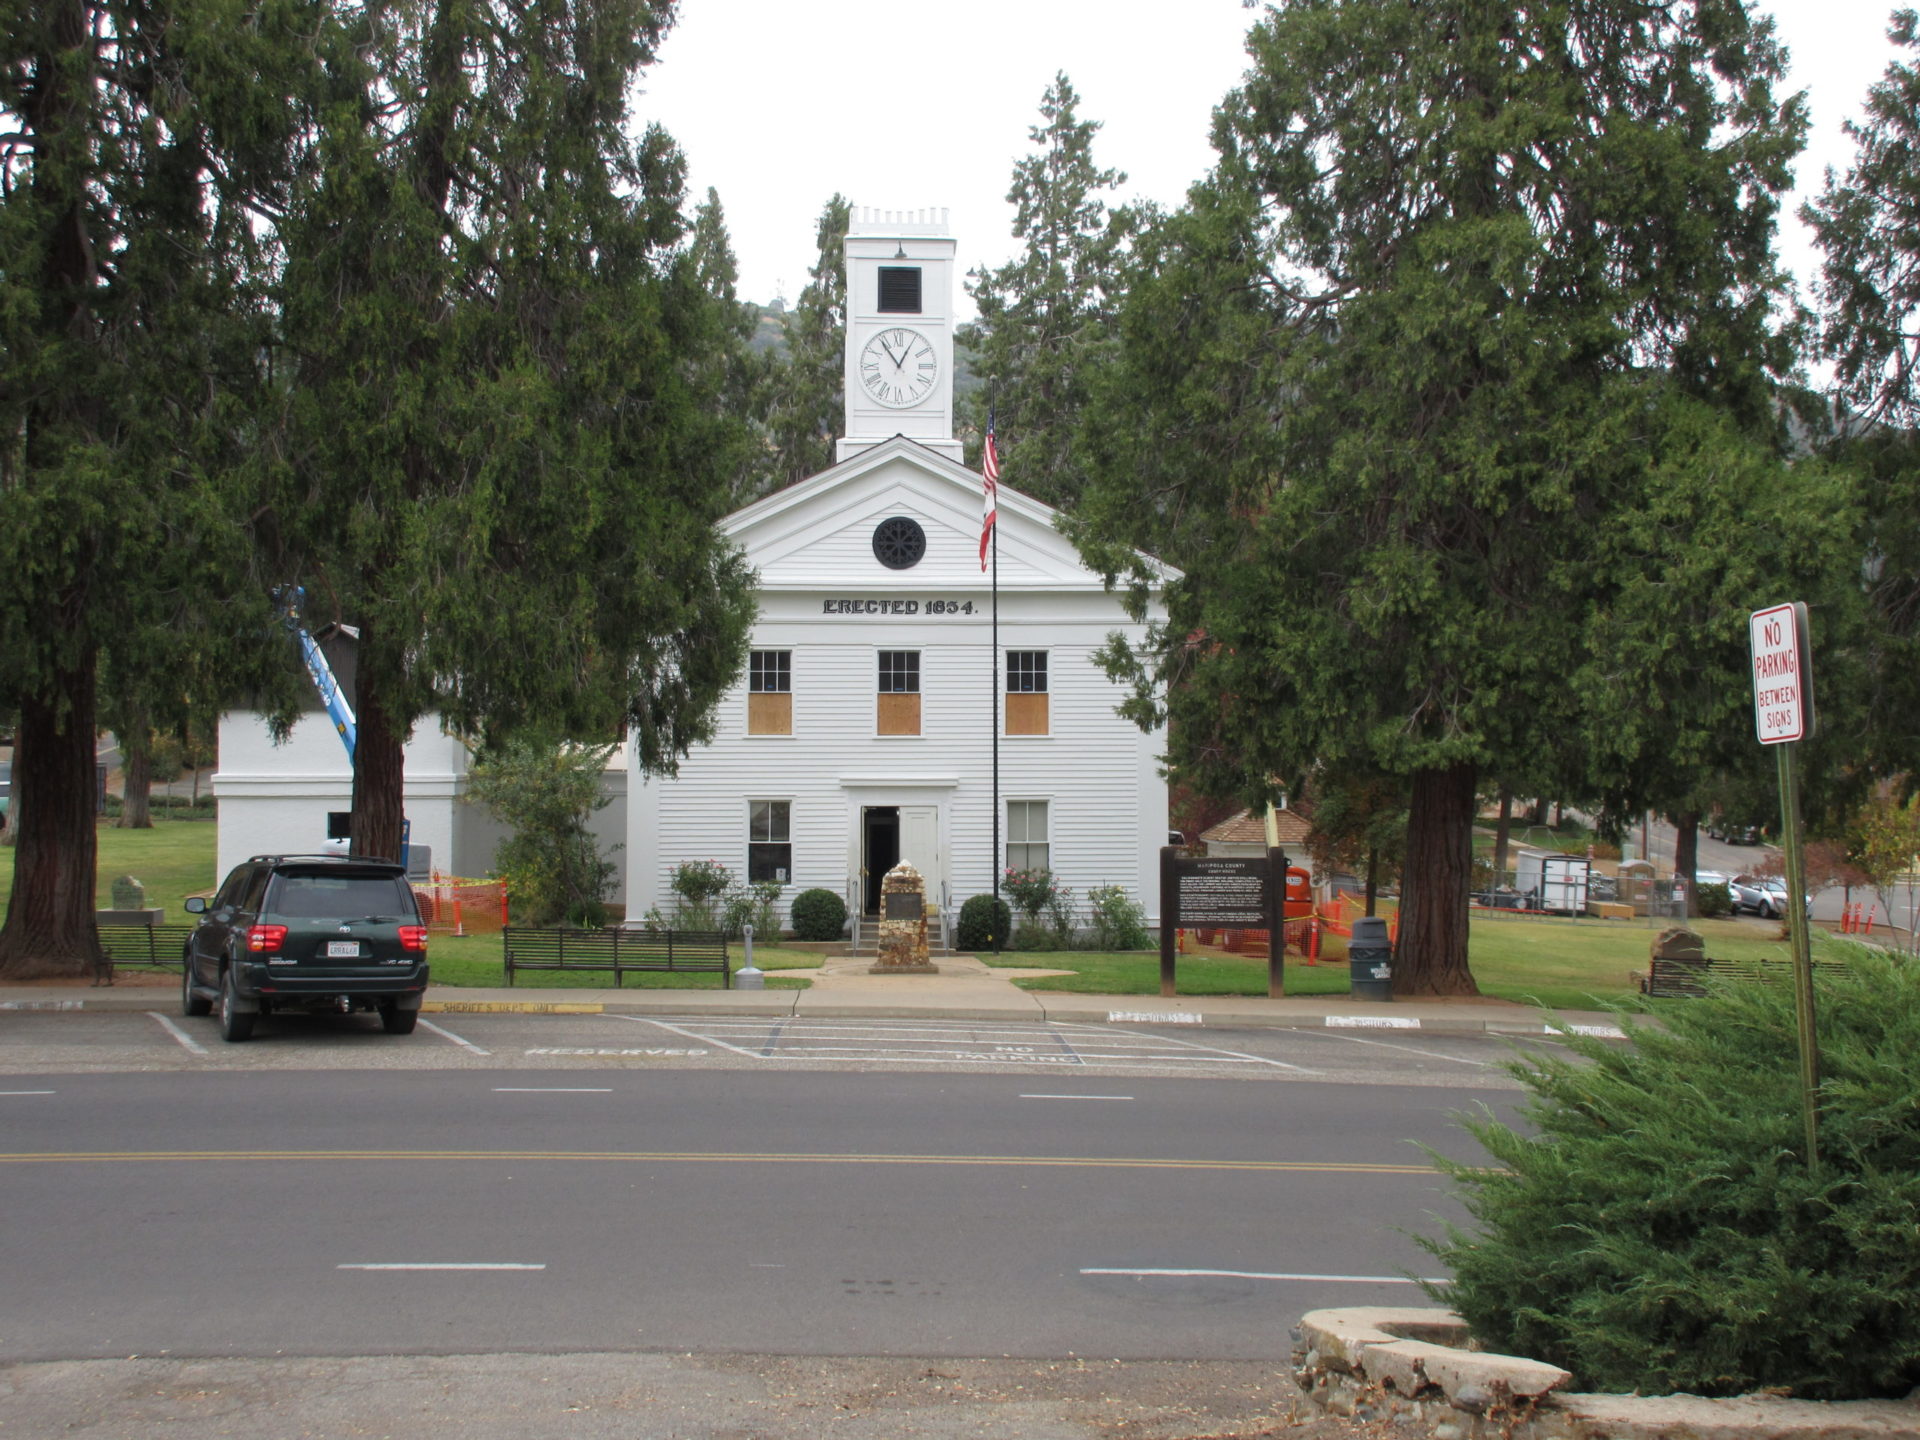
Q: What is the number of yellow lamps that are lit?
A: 0